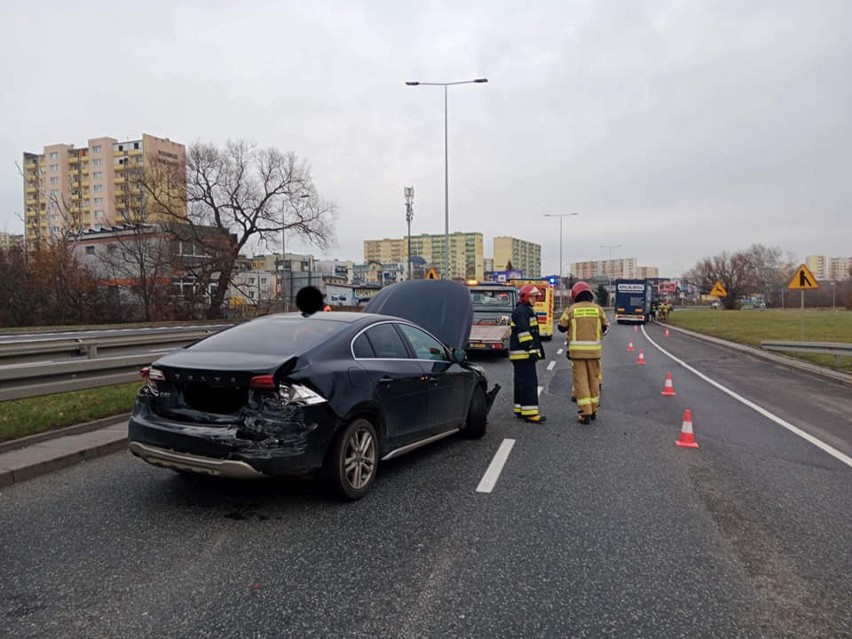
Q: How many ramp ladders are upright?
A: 0